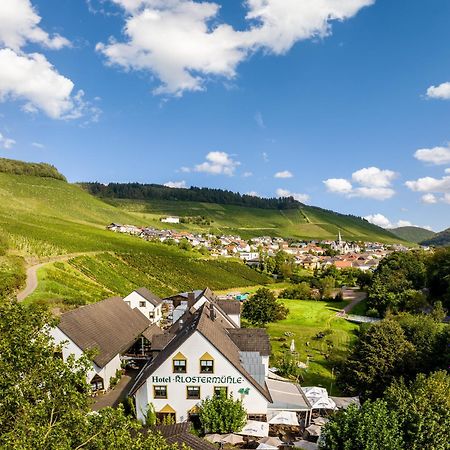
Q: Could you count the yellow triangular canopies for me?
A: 4